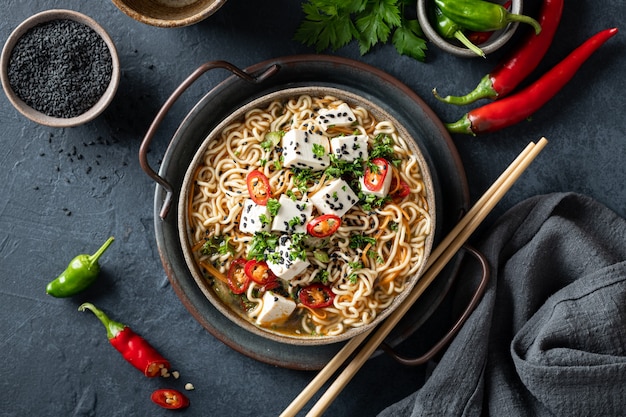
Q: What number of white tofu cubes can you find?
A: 9